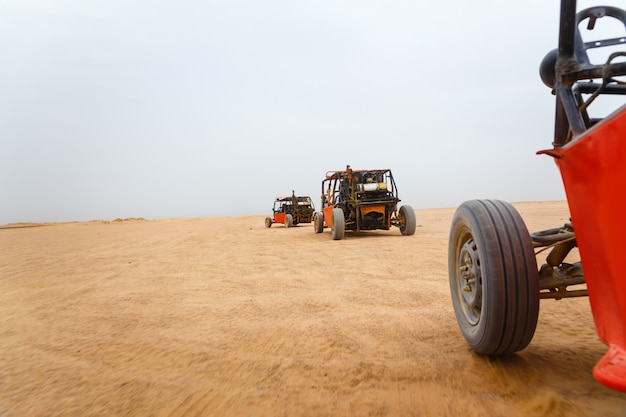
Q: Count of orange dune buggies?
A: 3